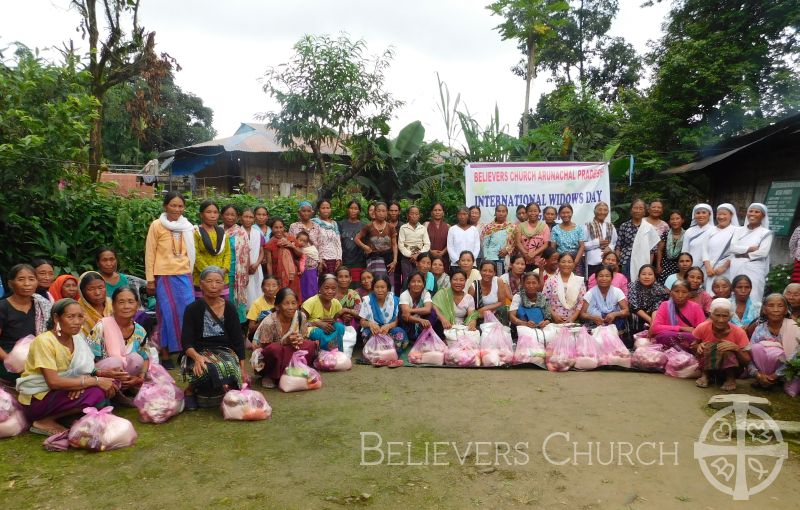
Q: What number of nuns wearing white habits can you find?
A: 3